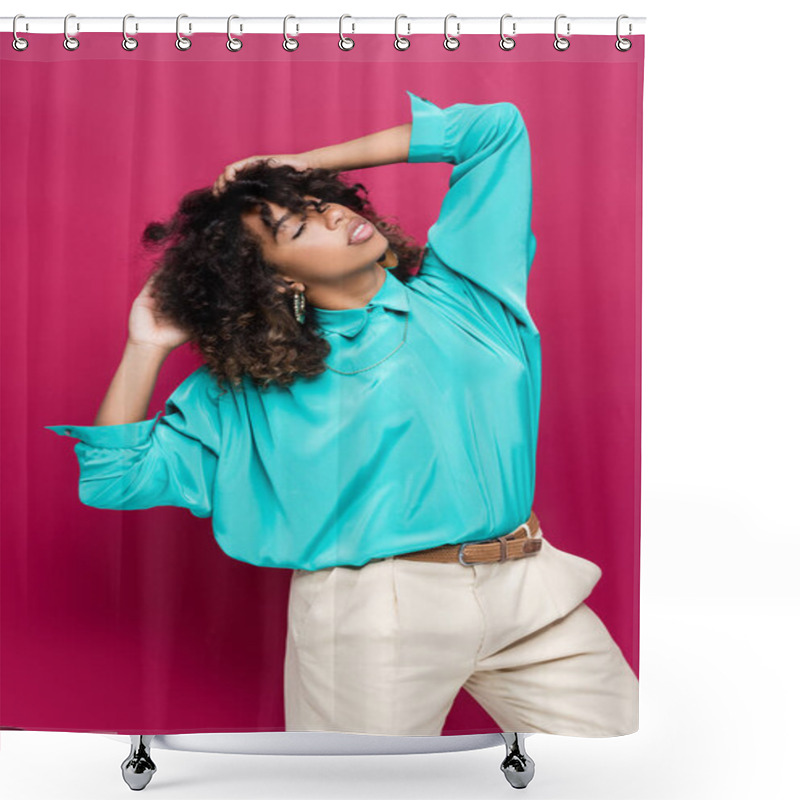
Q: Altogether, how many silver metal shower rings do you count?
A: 12